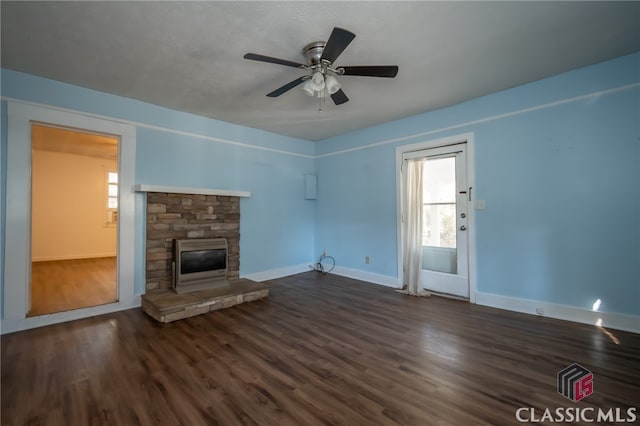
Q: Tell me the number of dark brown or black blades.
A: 5